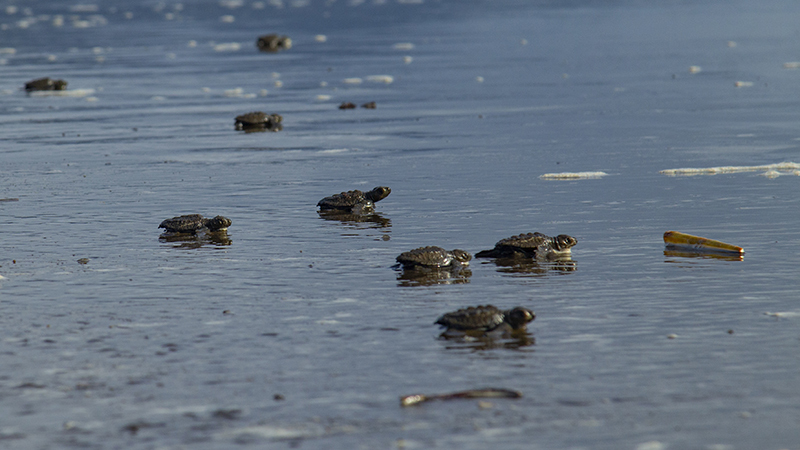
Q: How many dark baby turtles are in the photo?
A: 8